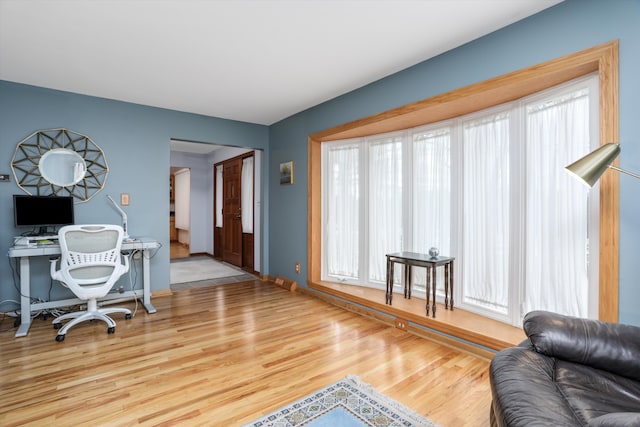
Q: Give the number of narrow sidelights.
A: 2